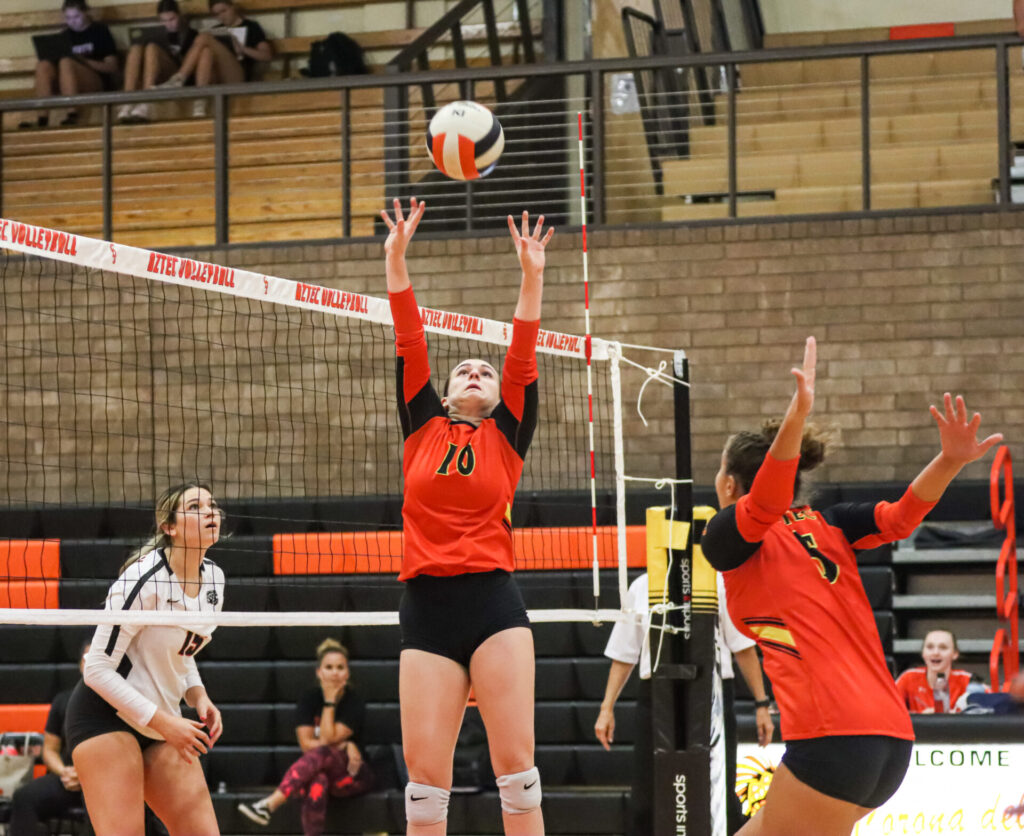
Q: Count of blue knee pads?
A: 0